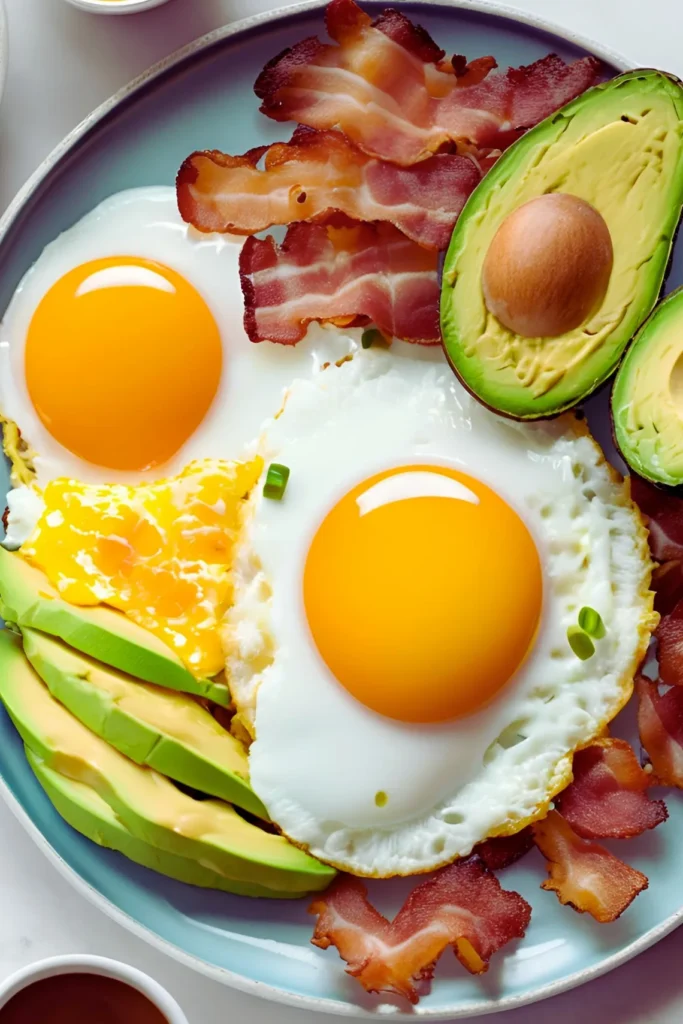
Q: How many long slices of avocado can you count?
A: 4